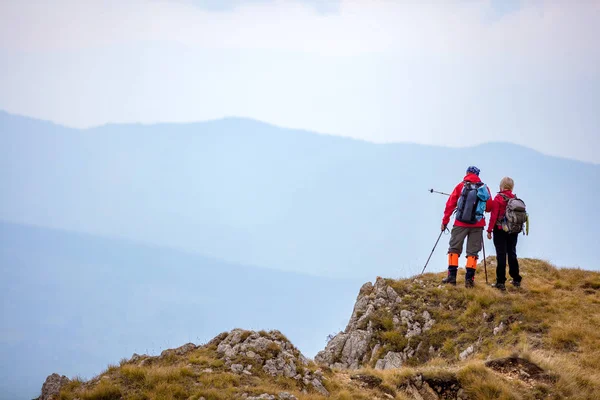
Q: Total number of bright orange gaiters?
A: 2